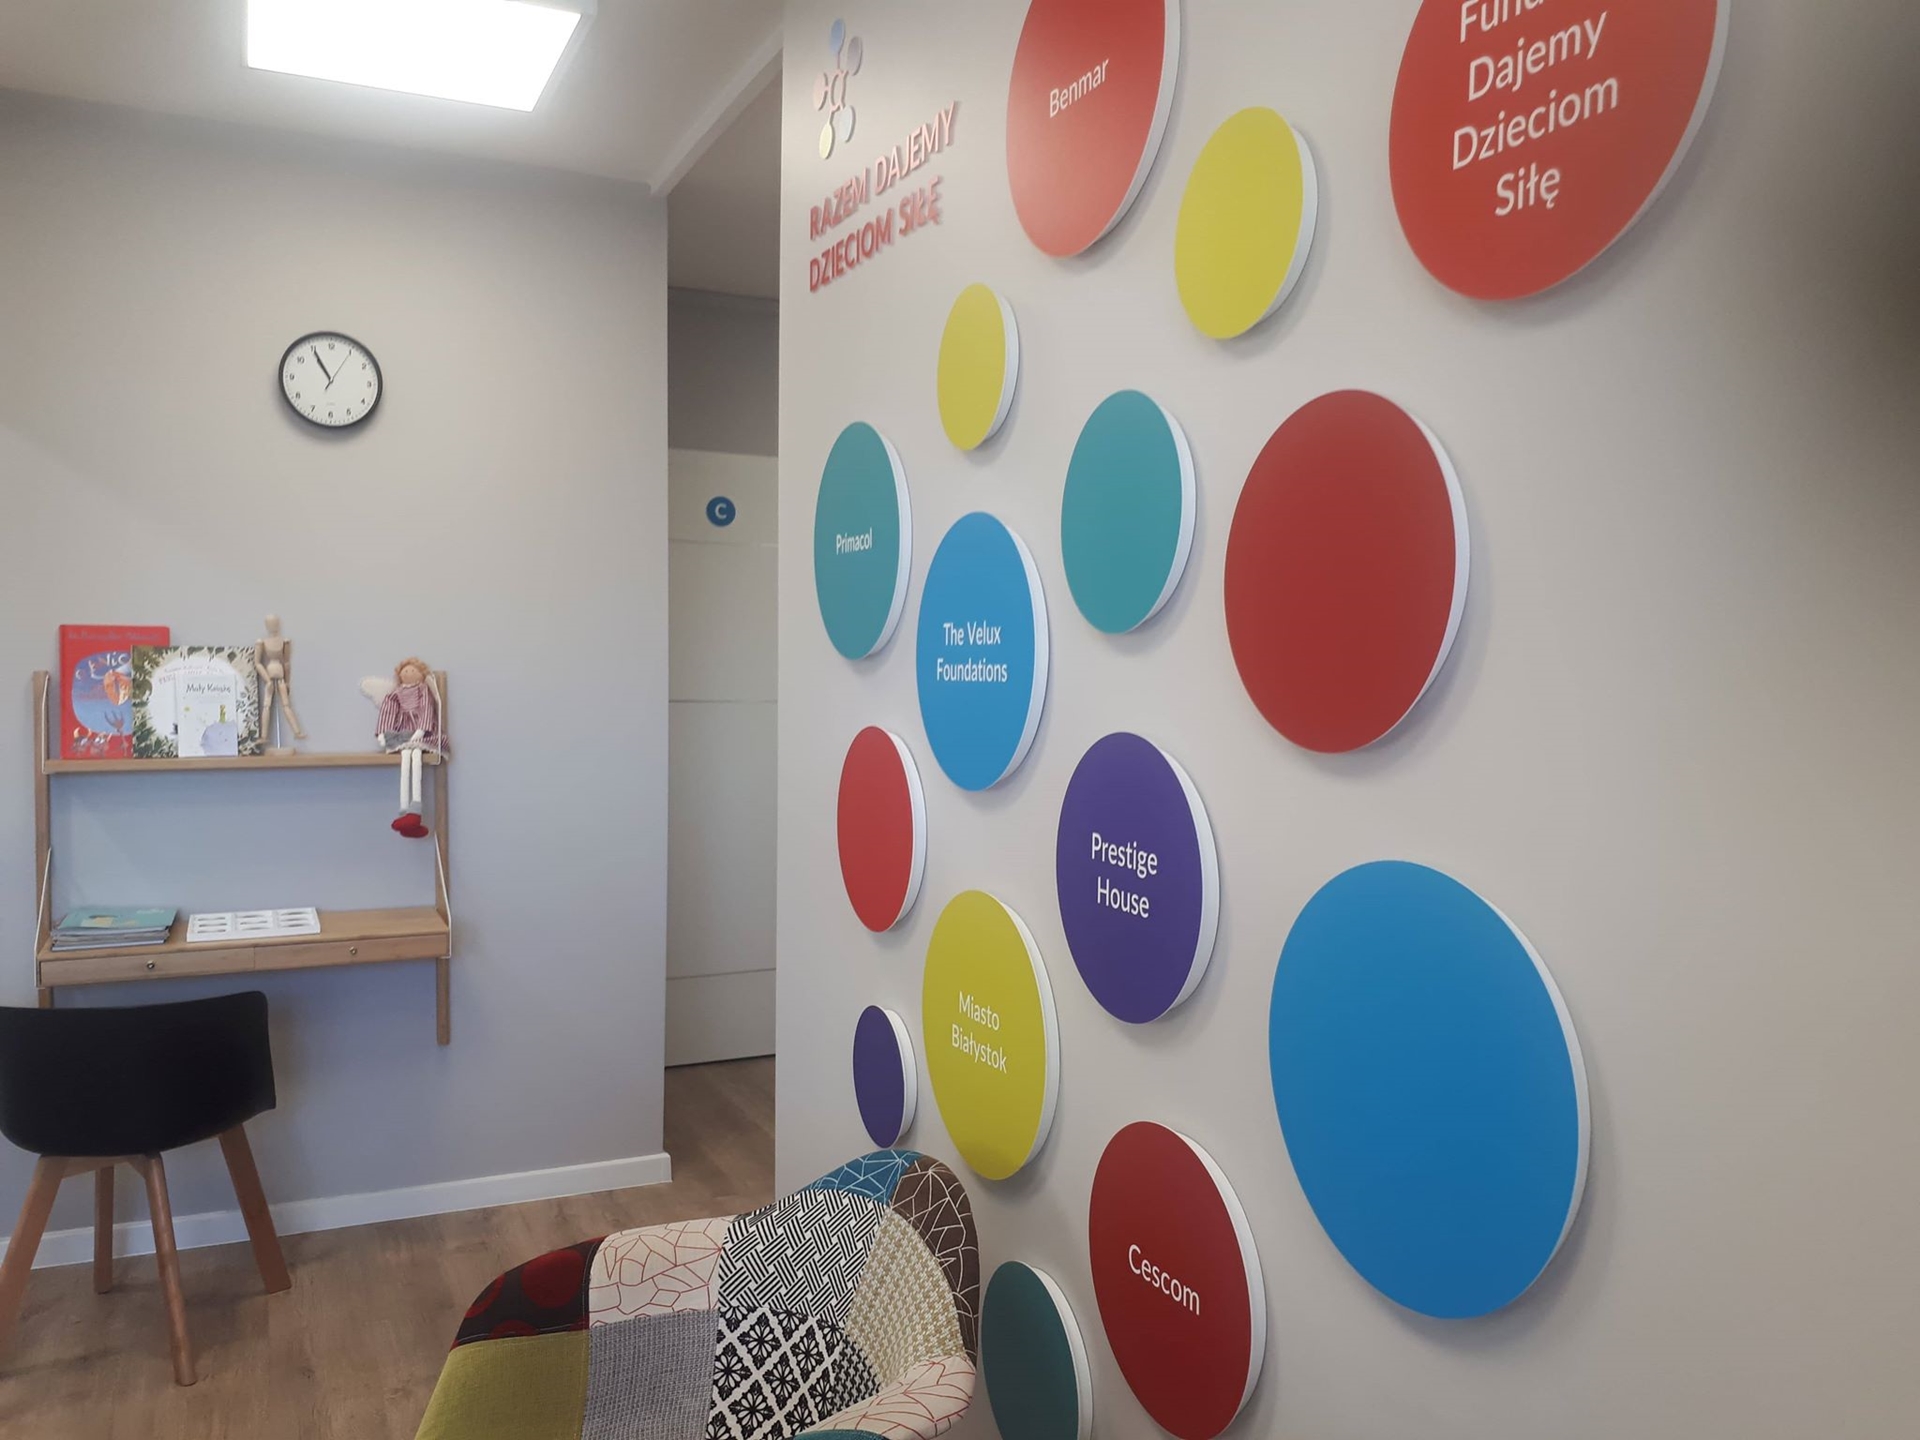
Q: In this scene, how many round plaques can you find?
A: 15